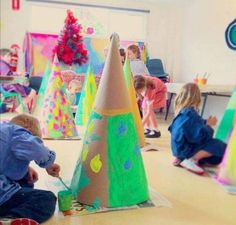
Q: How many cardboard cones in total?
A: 7